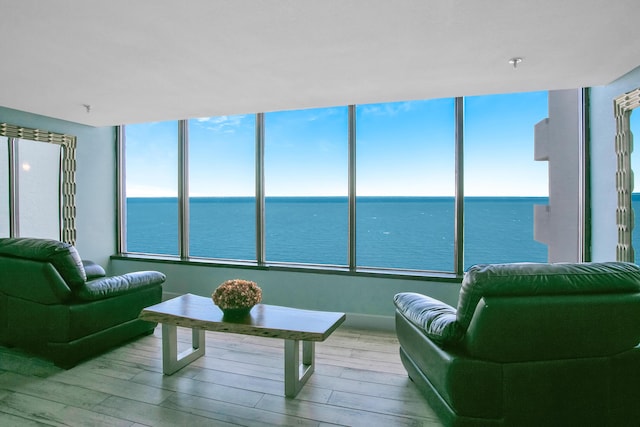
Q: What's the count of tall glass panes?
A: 5